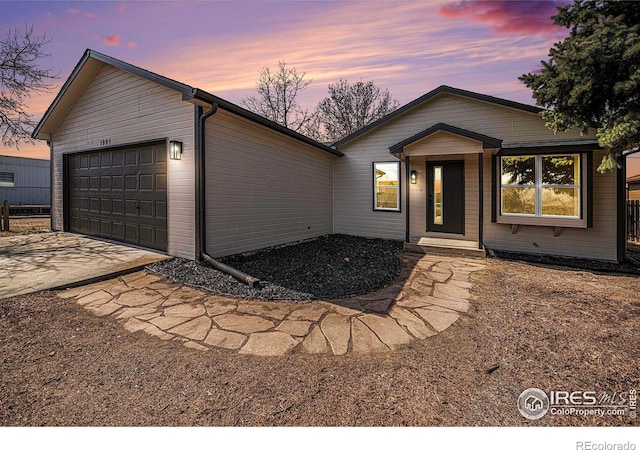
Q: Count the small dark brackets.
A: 2